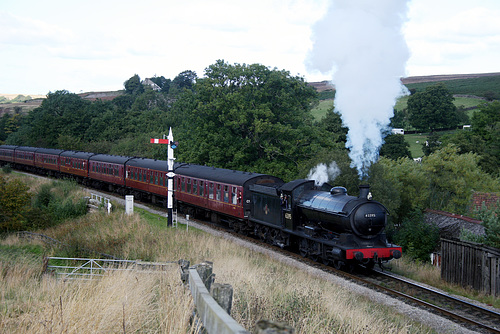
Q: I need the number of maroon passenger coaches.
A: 7